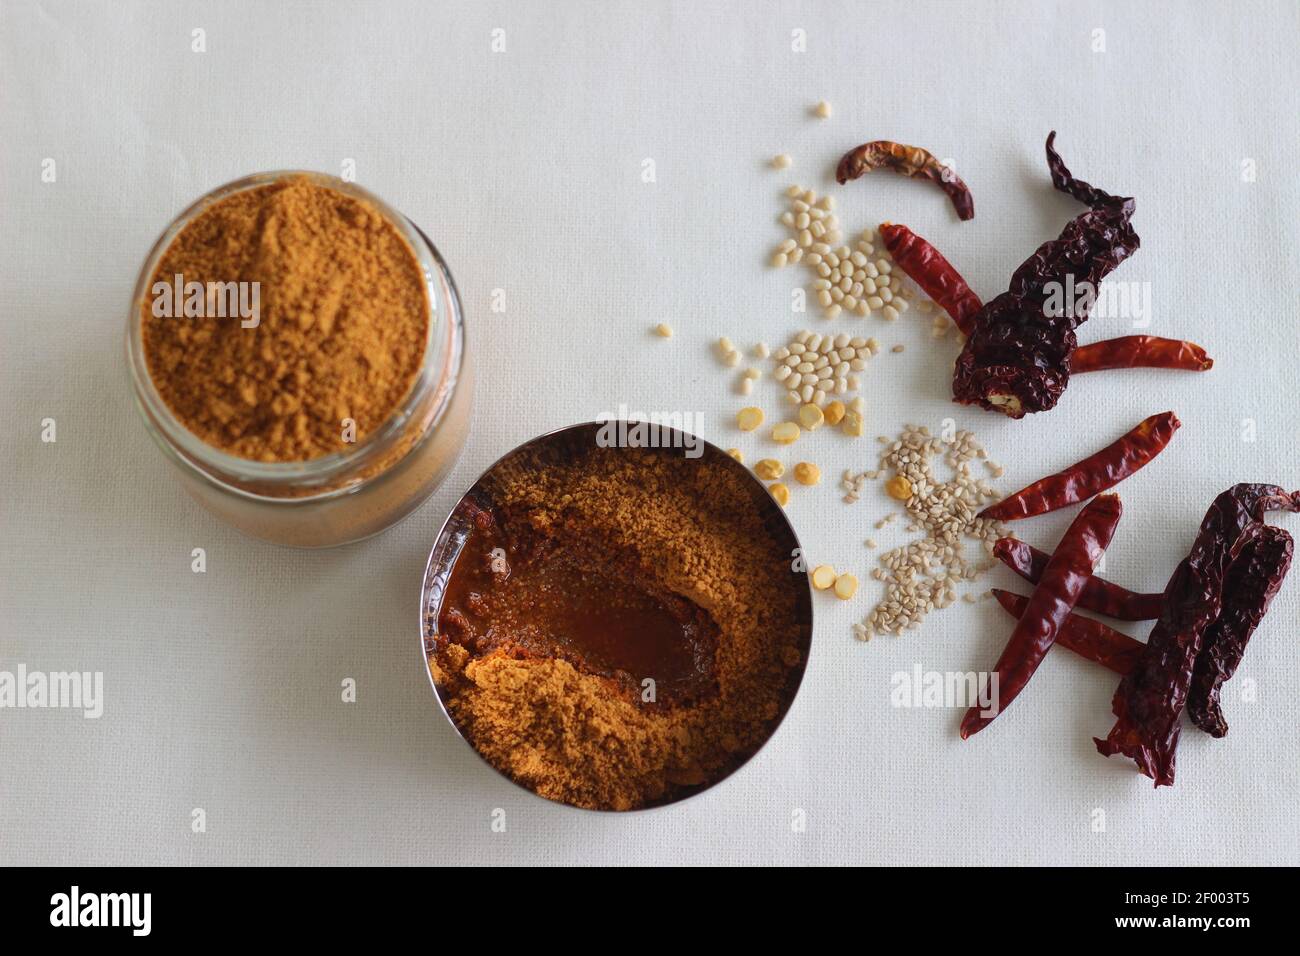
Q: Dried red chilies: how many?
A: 10